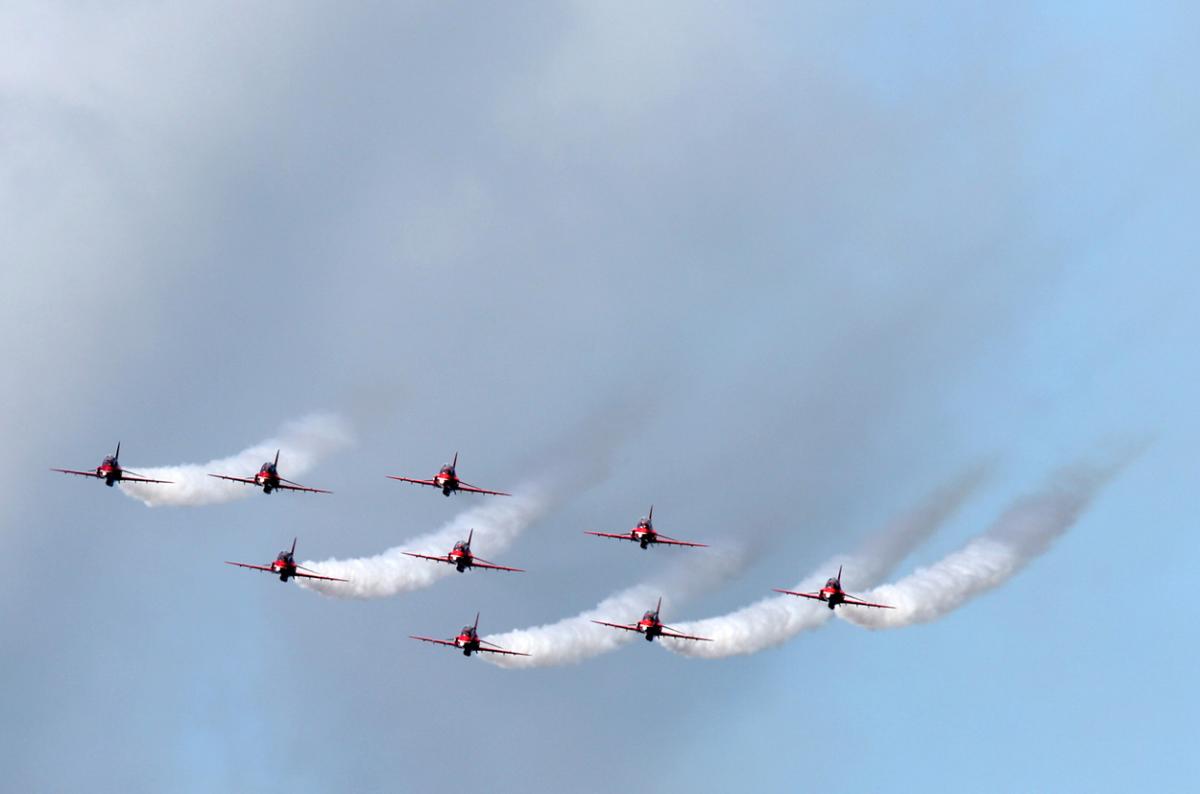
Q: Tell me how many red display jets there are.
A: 9